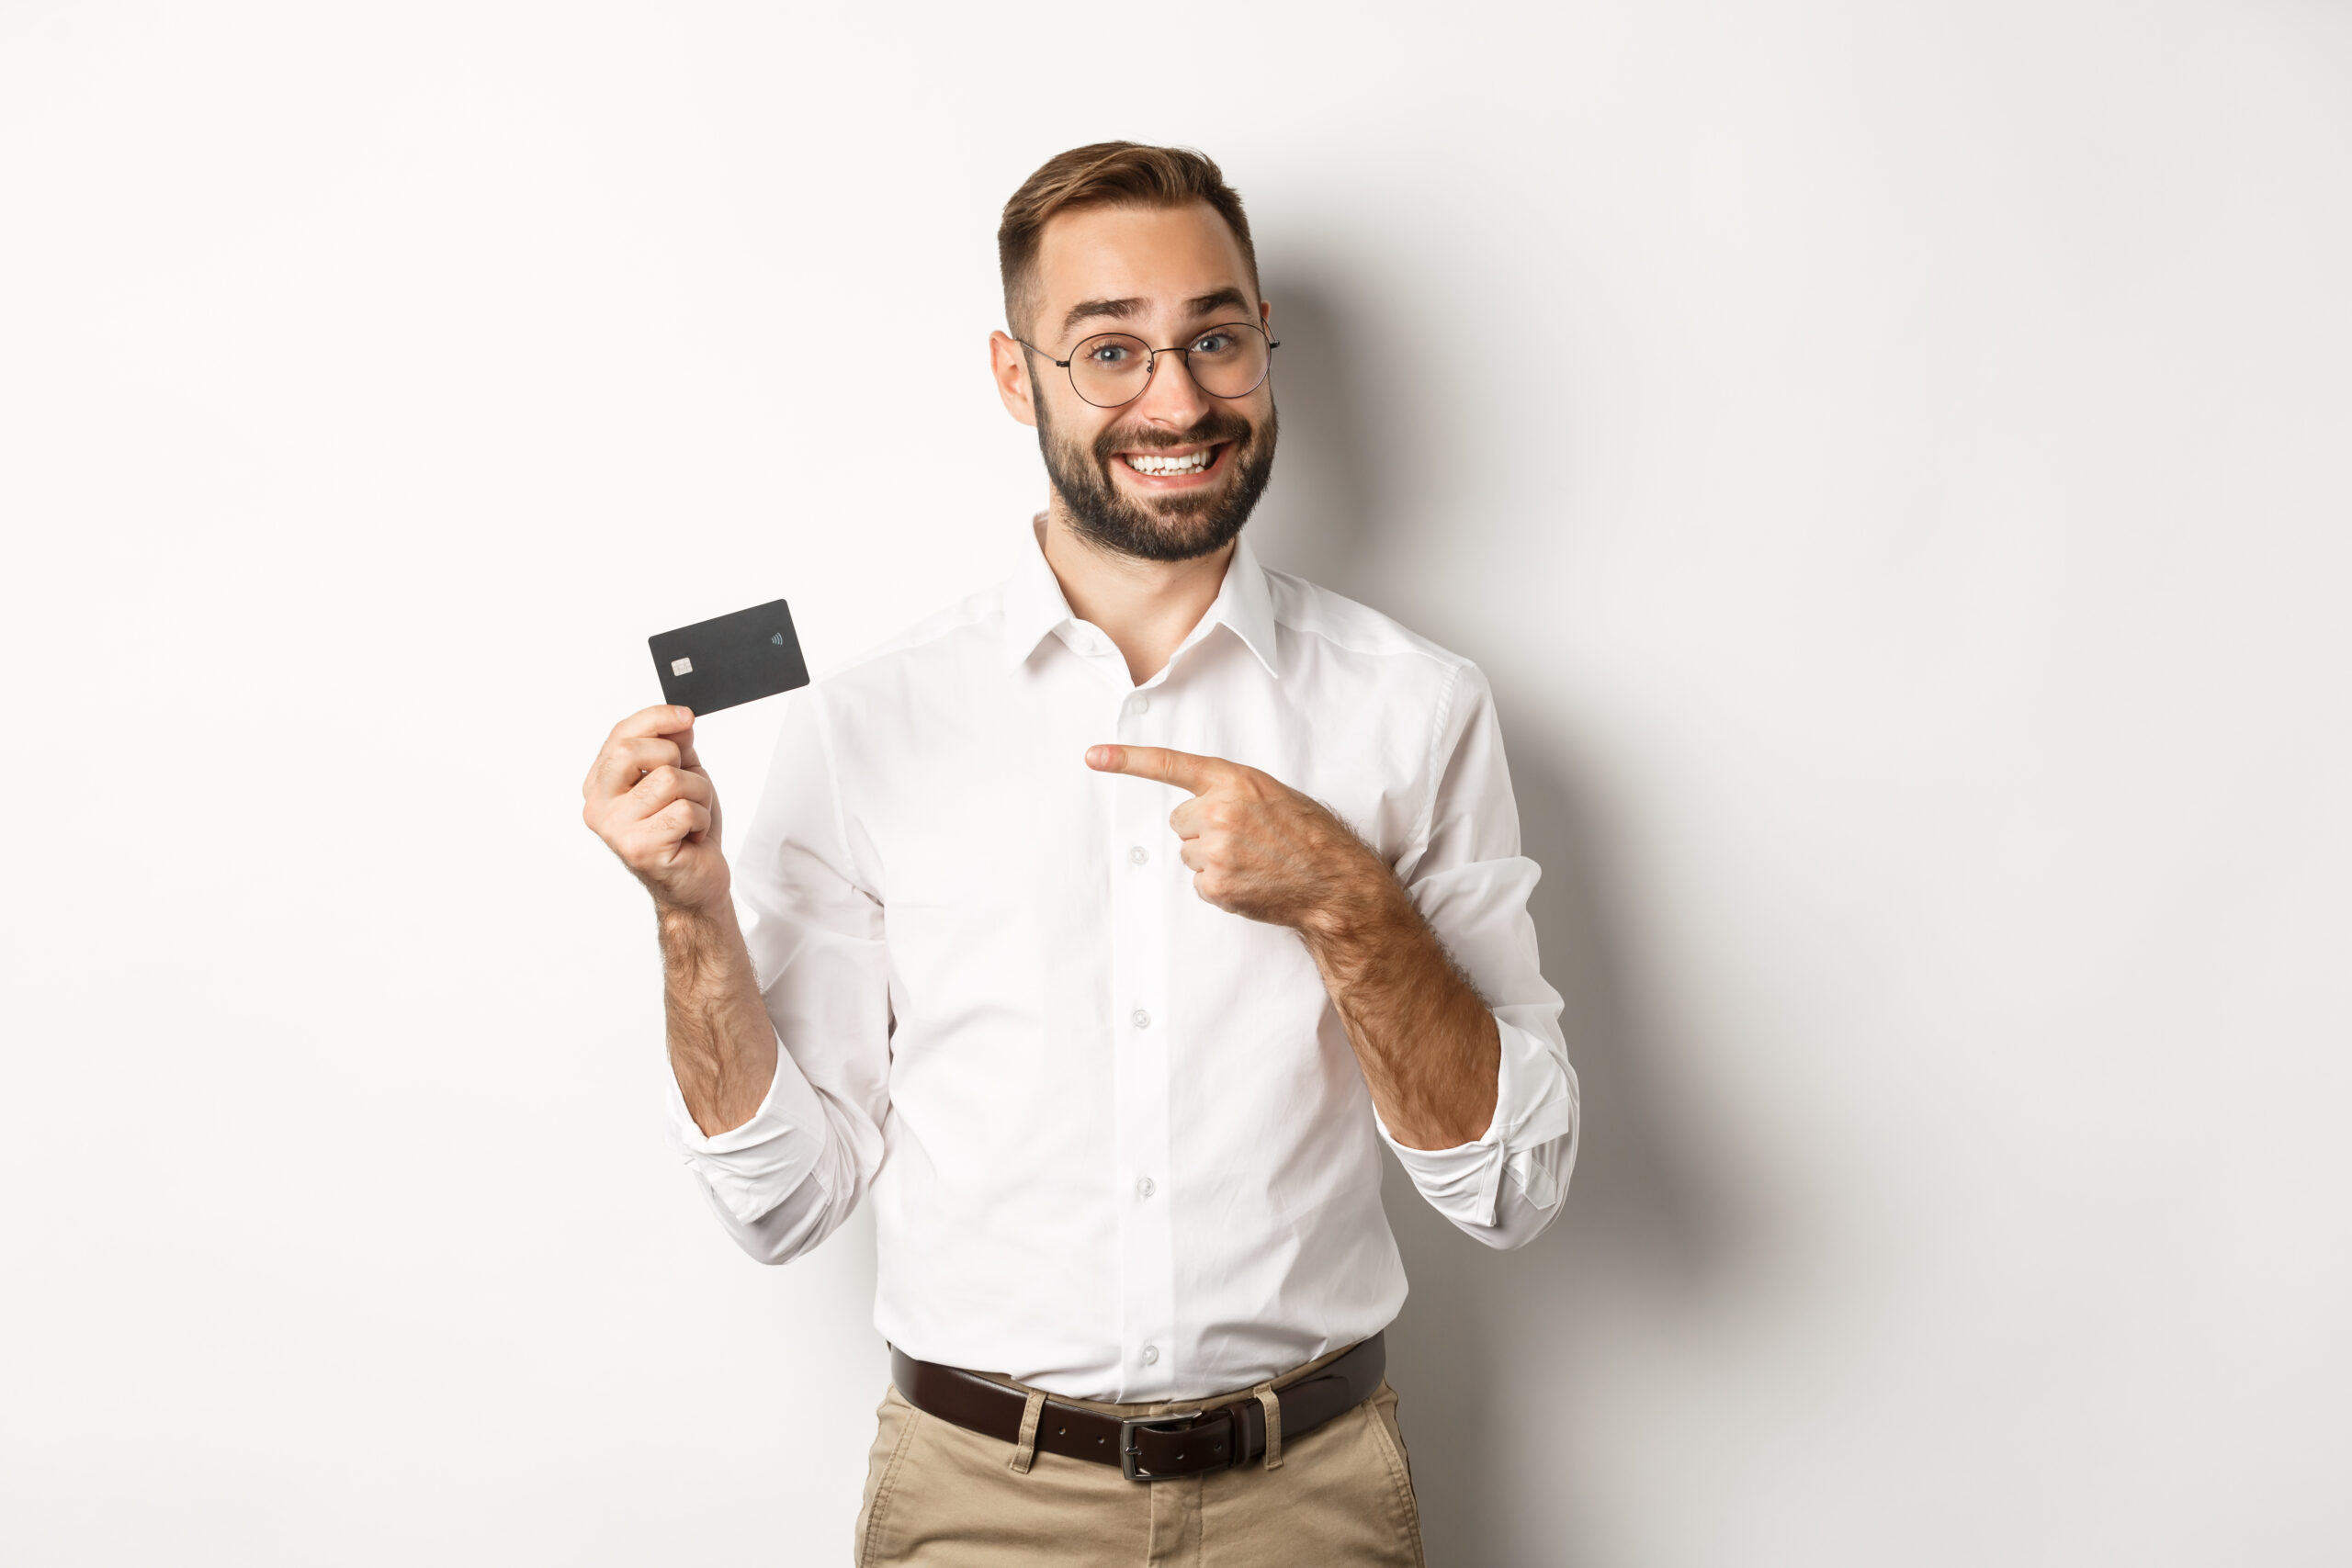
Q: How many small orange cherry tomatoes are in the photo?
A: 0